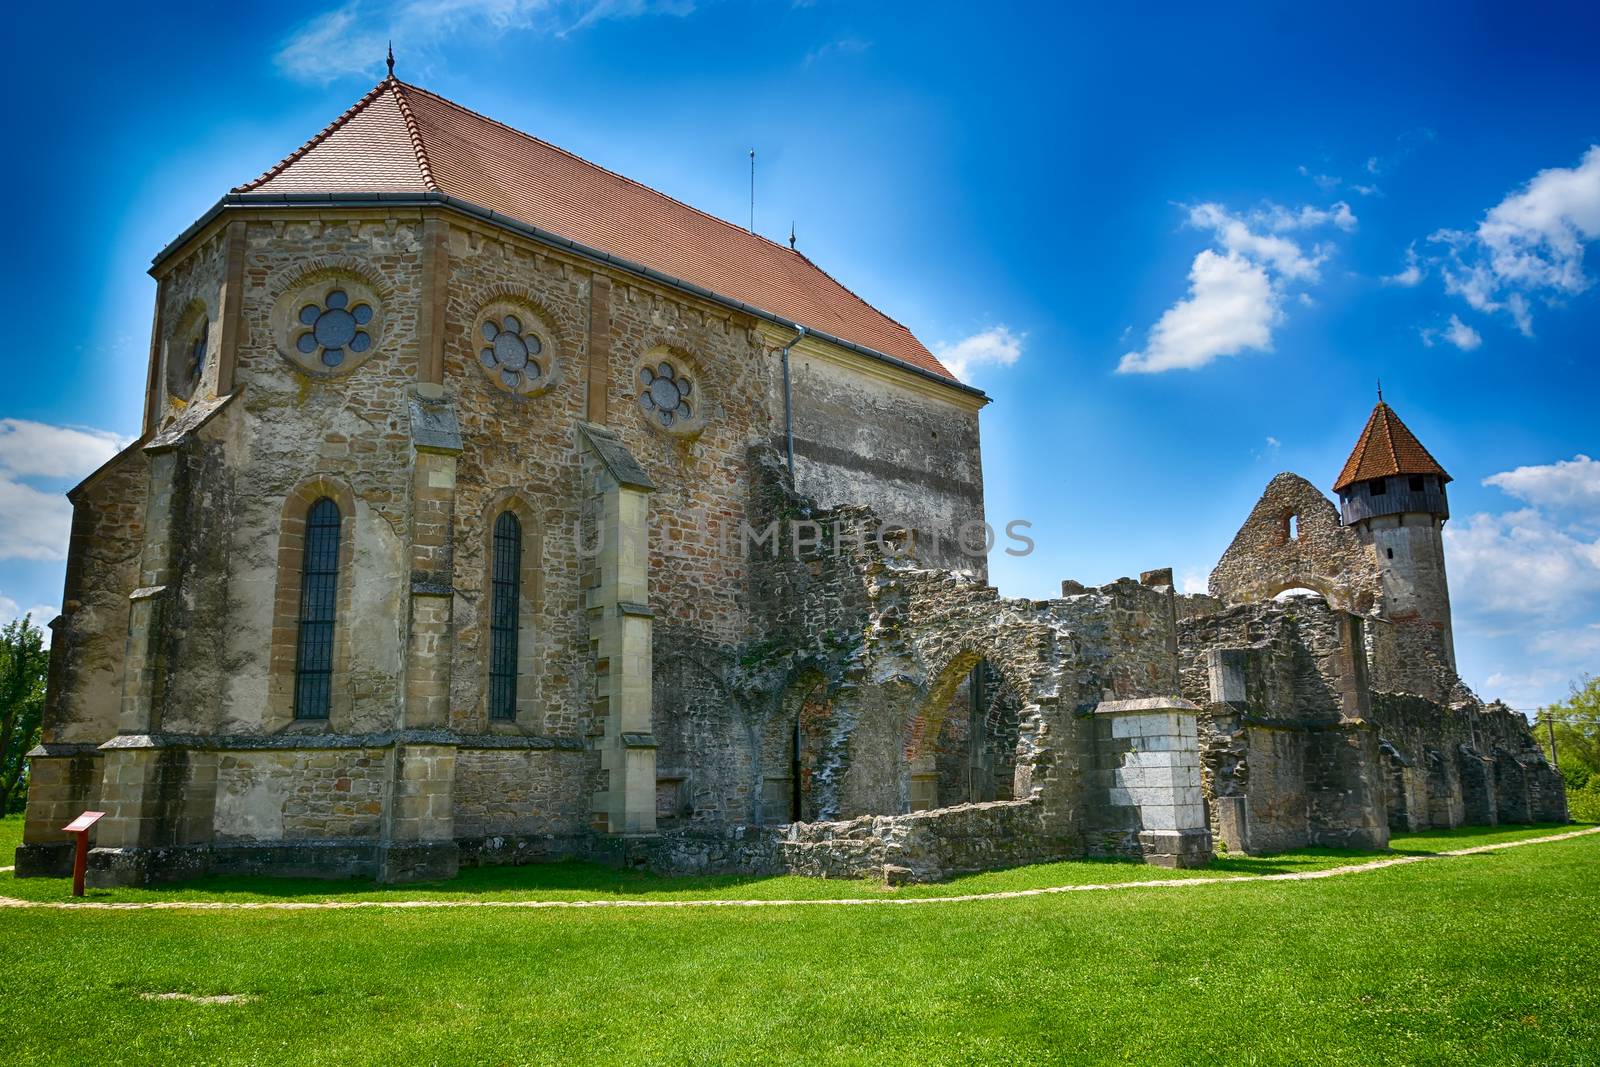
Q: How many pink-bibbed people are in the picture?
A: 0